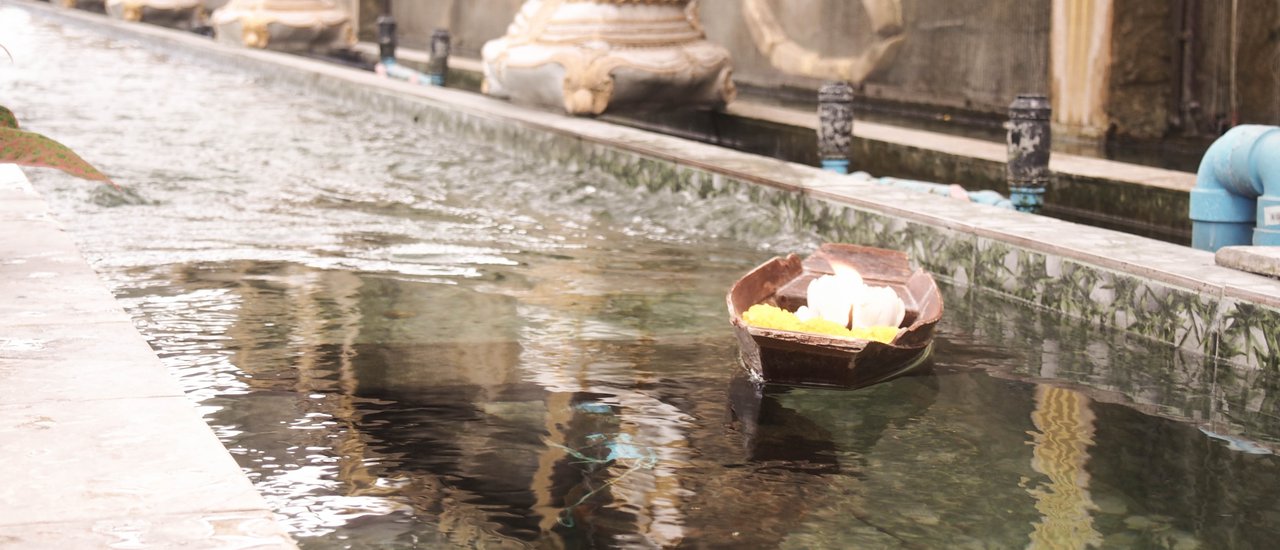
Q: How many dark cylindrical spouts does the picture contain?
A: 4